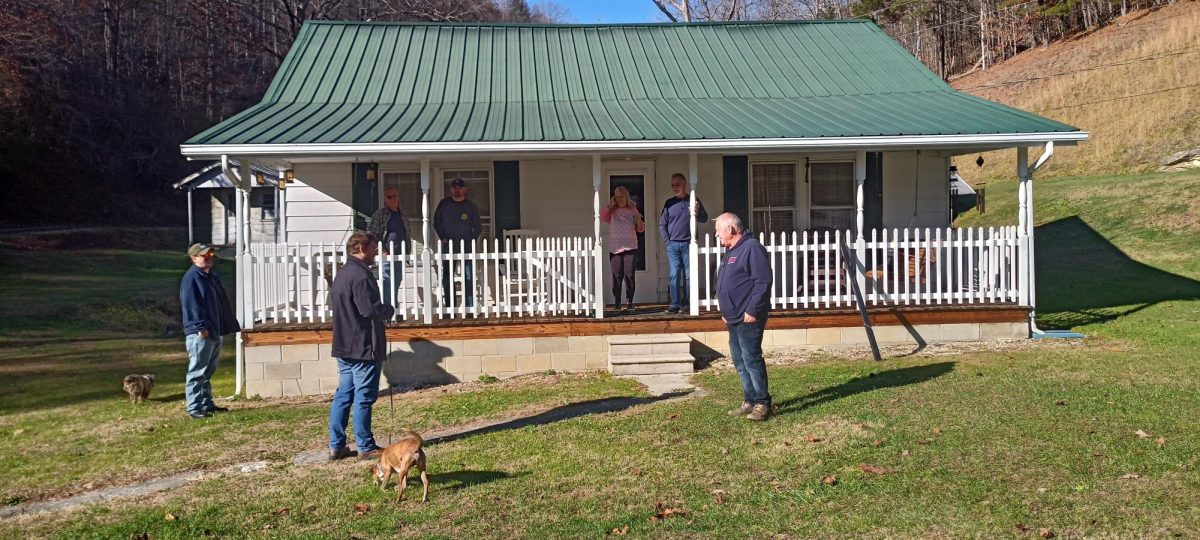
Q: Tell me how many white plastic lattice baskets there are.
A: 0